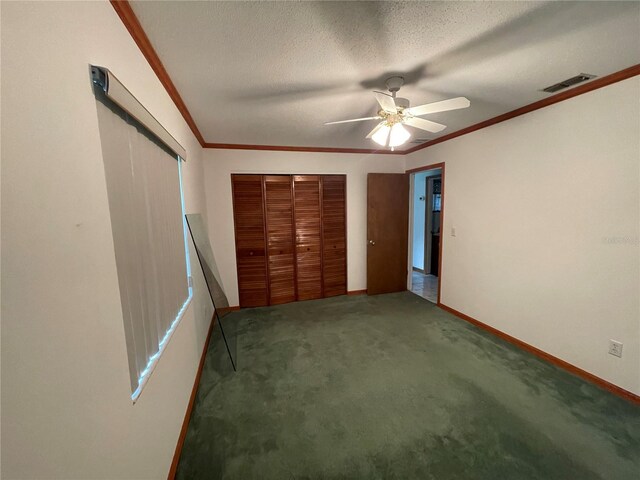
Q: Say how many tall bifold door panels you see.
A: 4